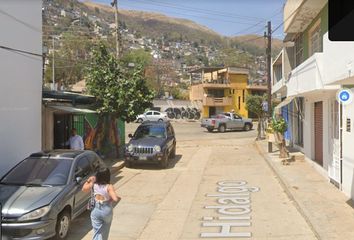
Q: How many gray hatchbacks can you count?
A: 1